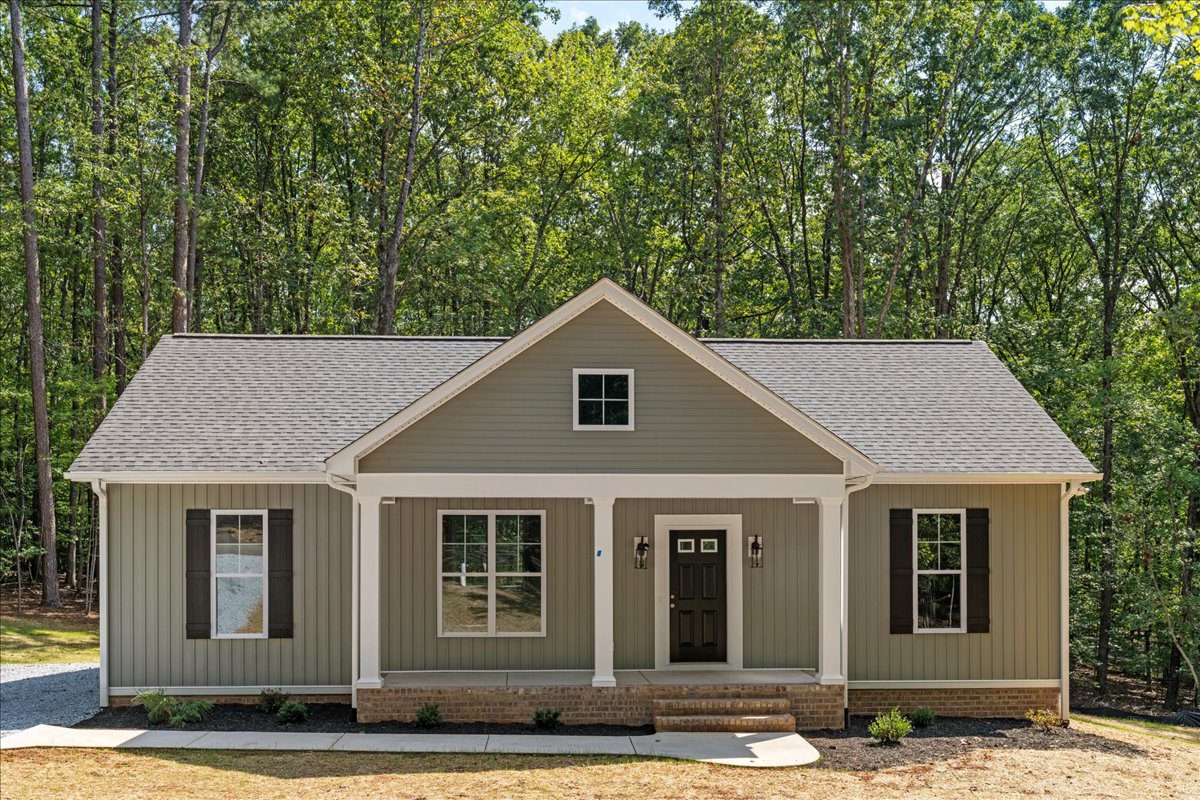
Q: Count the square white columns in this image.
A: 3